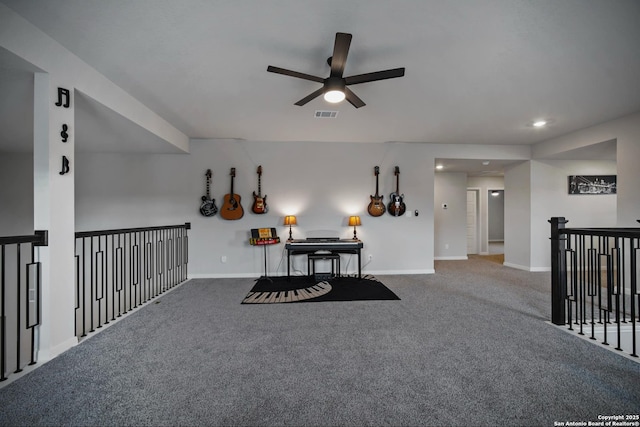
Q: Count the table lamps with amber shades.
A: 2